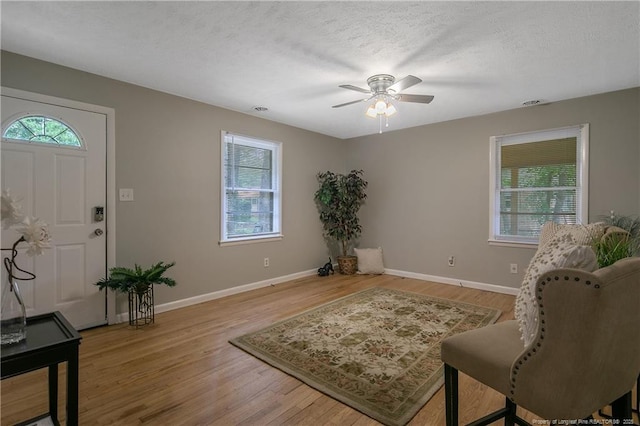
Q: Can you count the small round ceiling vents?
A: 2